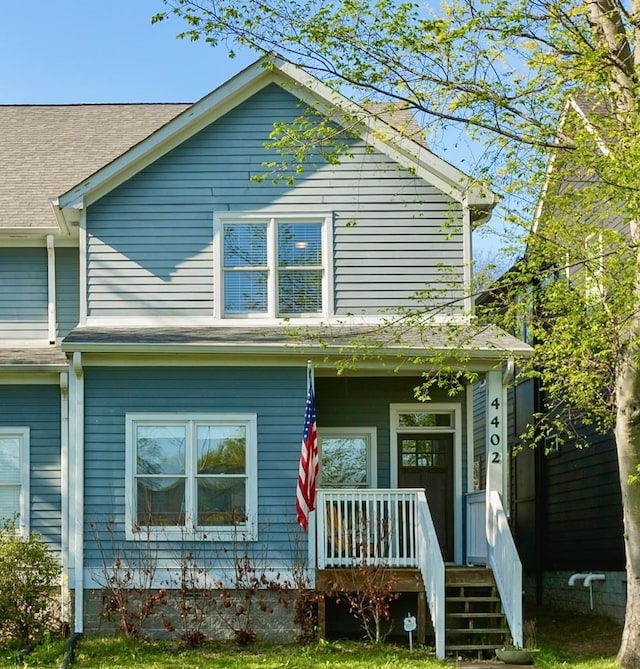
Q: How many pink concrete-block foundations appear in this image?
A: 0